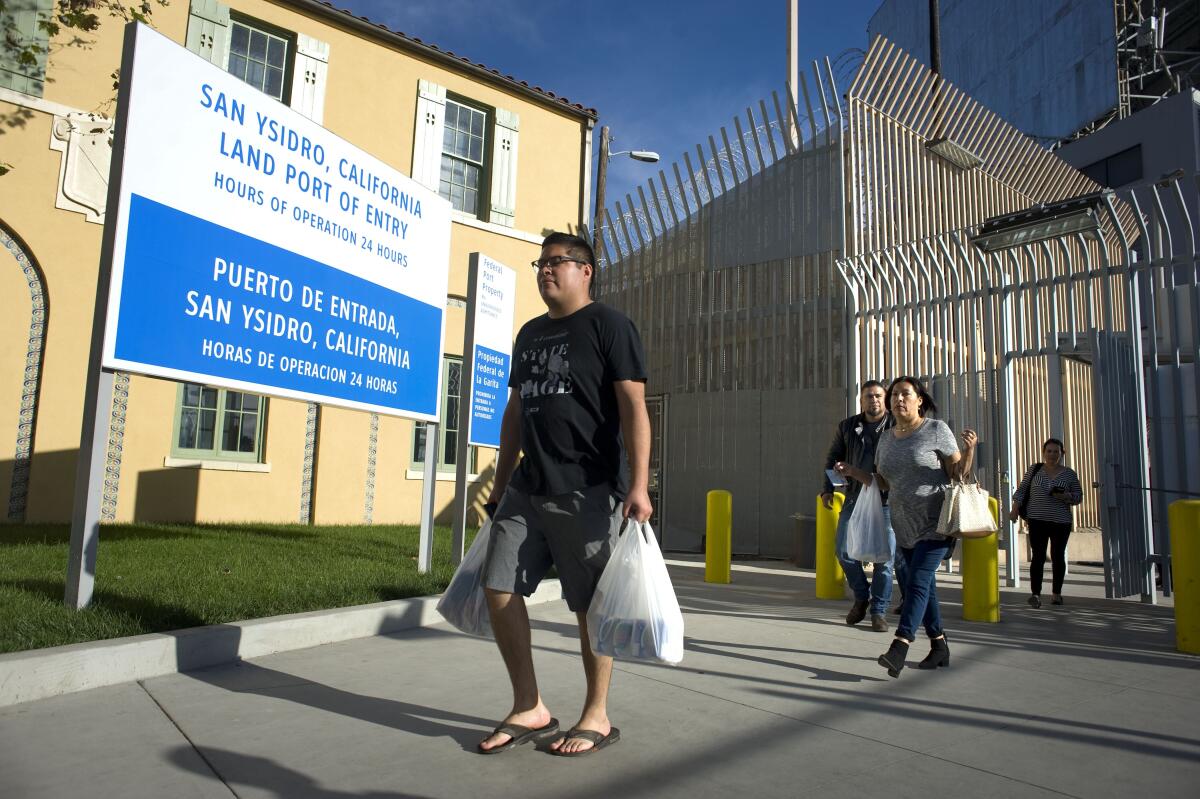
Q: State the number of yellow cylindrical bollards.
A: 4